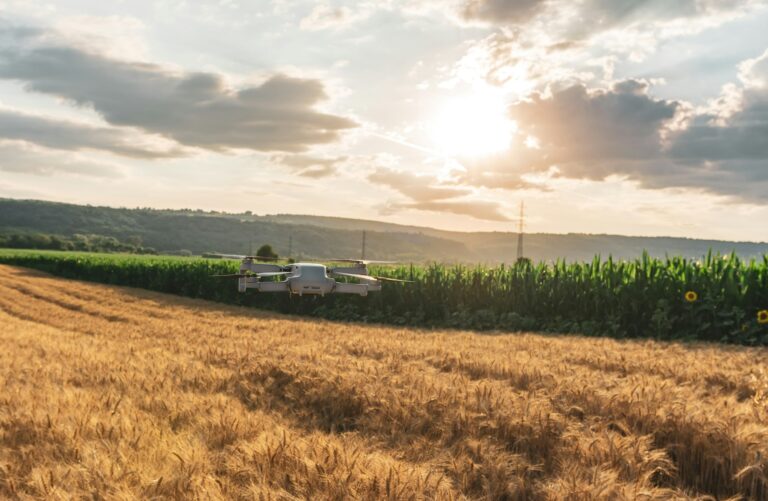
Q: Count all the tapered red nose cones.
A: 0